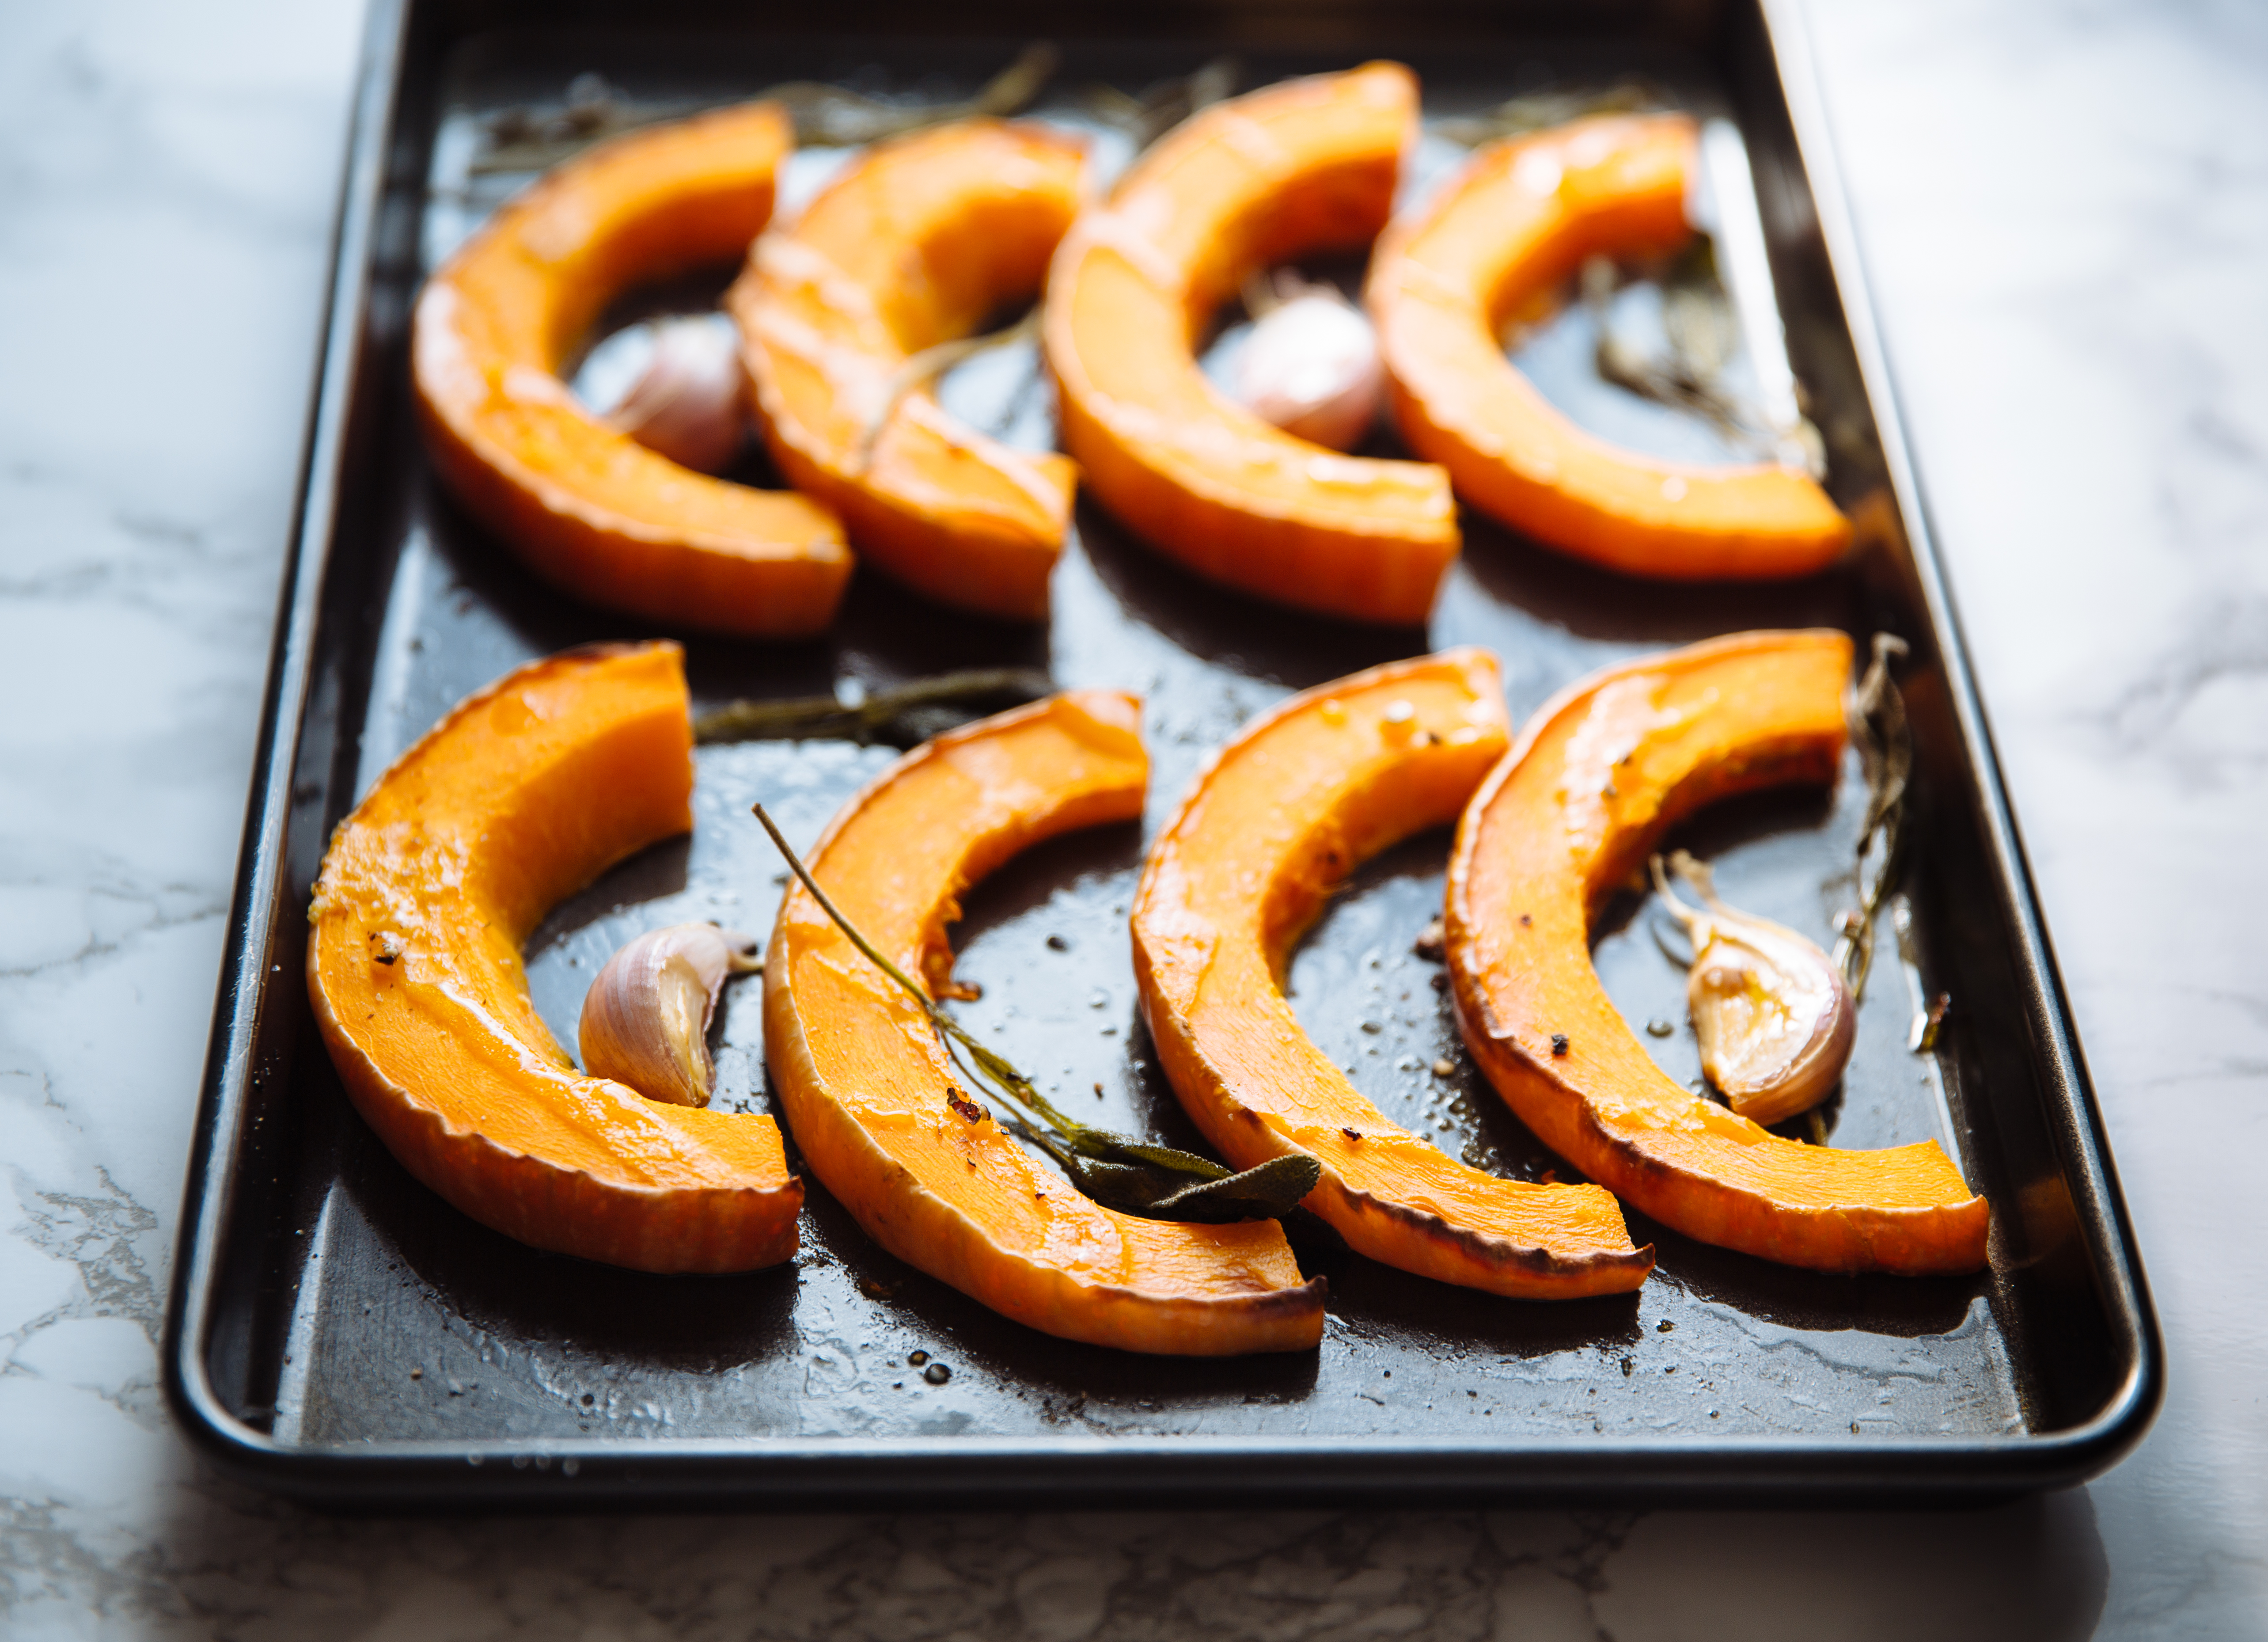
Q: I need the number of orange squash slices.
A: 8